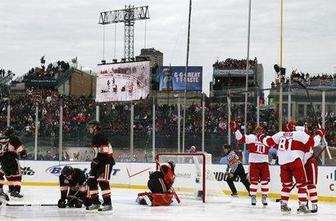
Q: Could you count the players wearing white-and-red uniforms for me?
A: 3